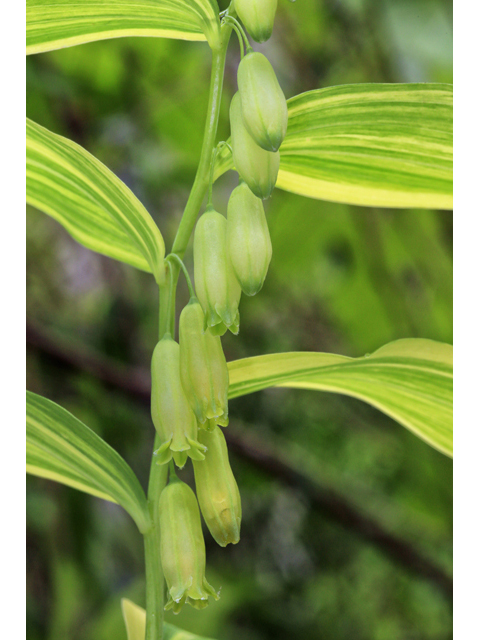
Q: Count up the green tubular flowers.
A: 9